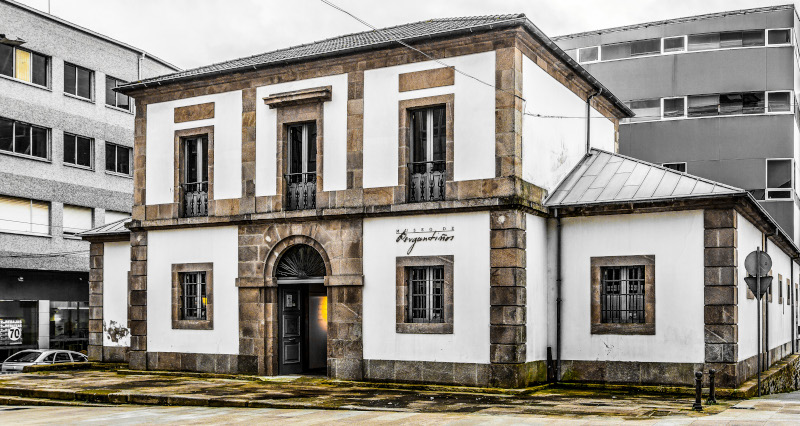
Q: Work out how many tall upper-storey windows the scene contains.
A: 3